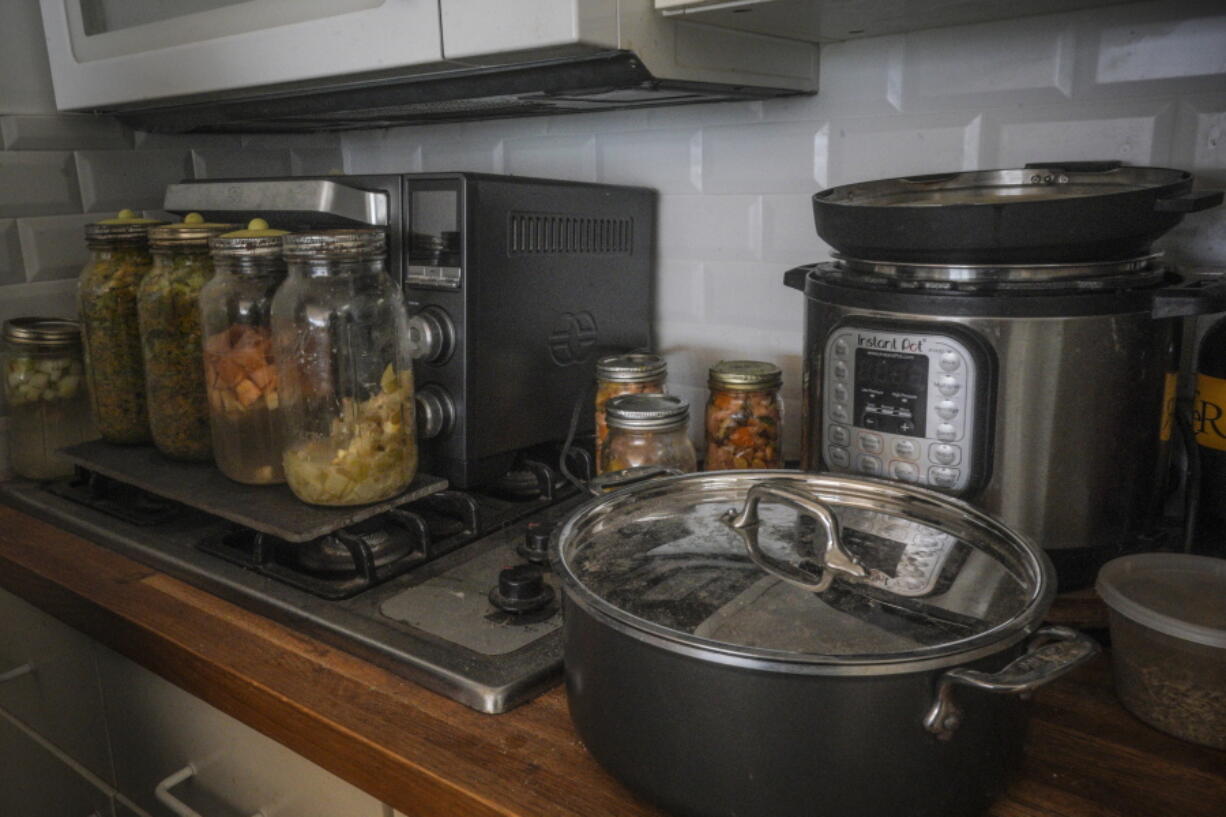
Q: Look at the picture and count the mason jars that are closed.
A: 8